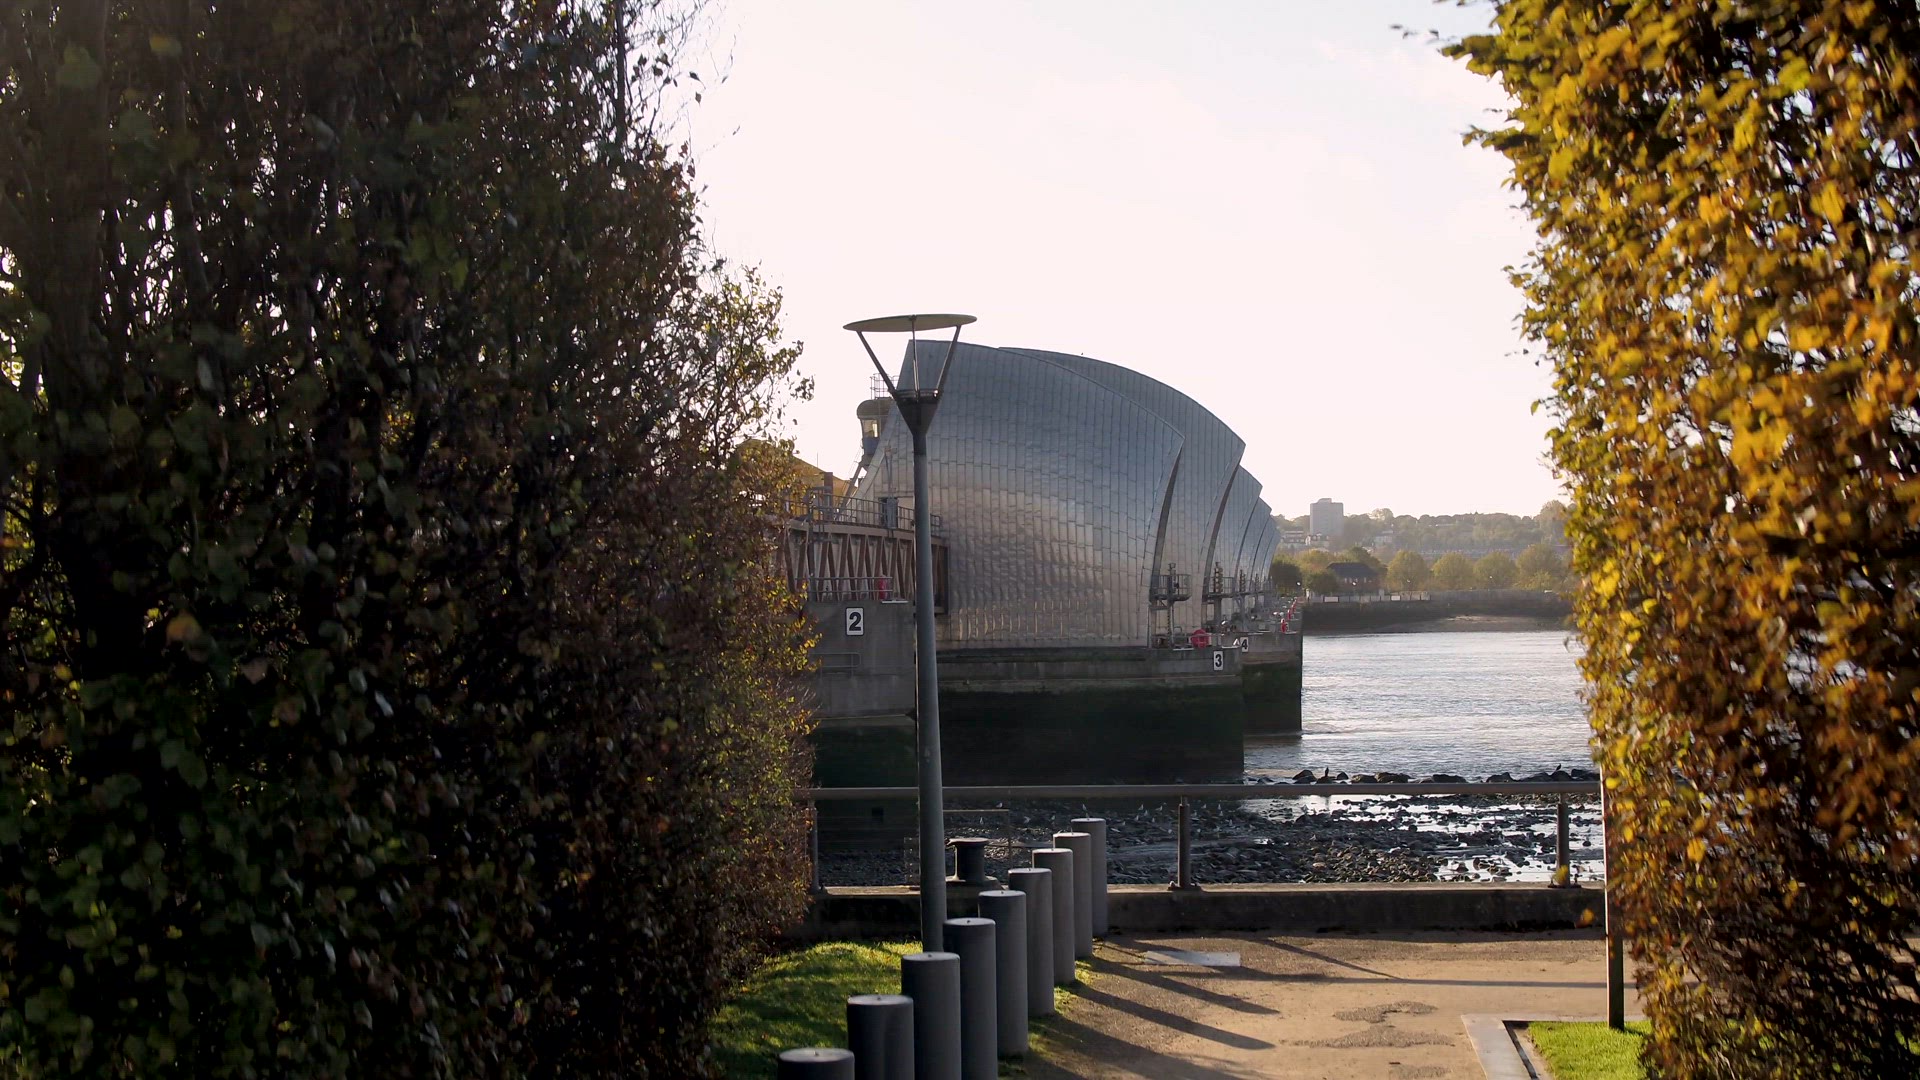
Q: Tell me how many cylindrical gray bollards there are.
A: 9